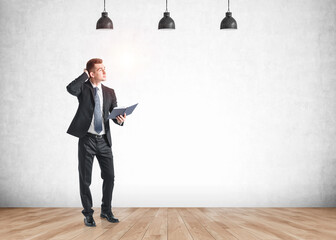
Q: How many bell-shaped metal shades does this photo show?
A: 3